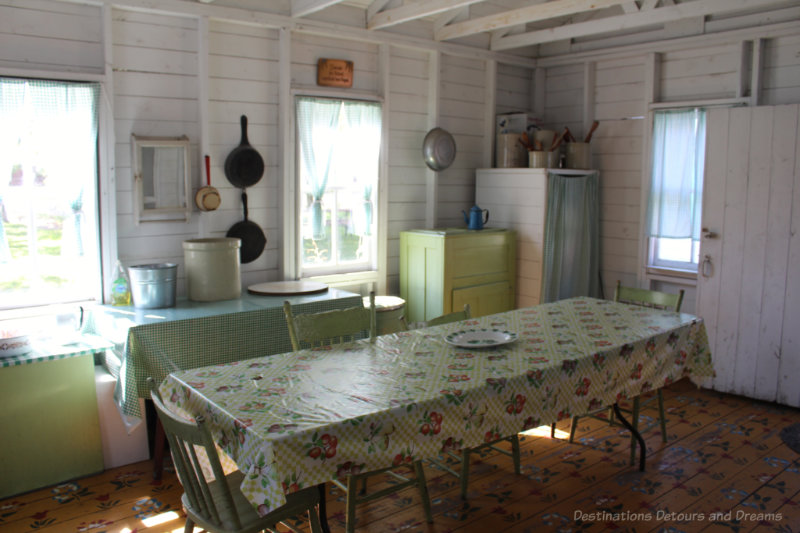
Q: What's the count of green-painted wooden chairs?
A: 4